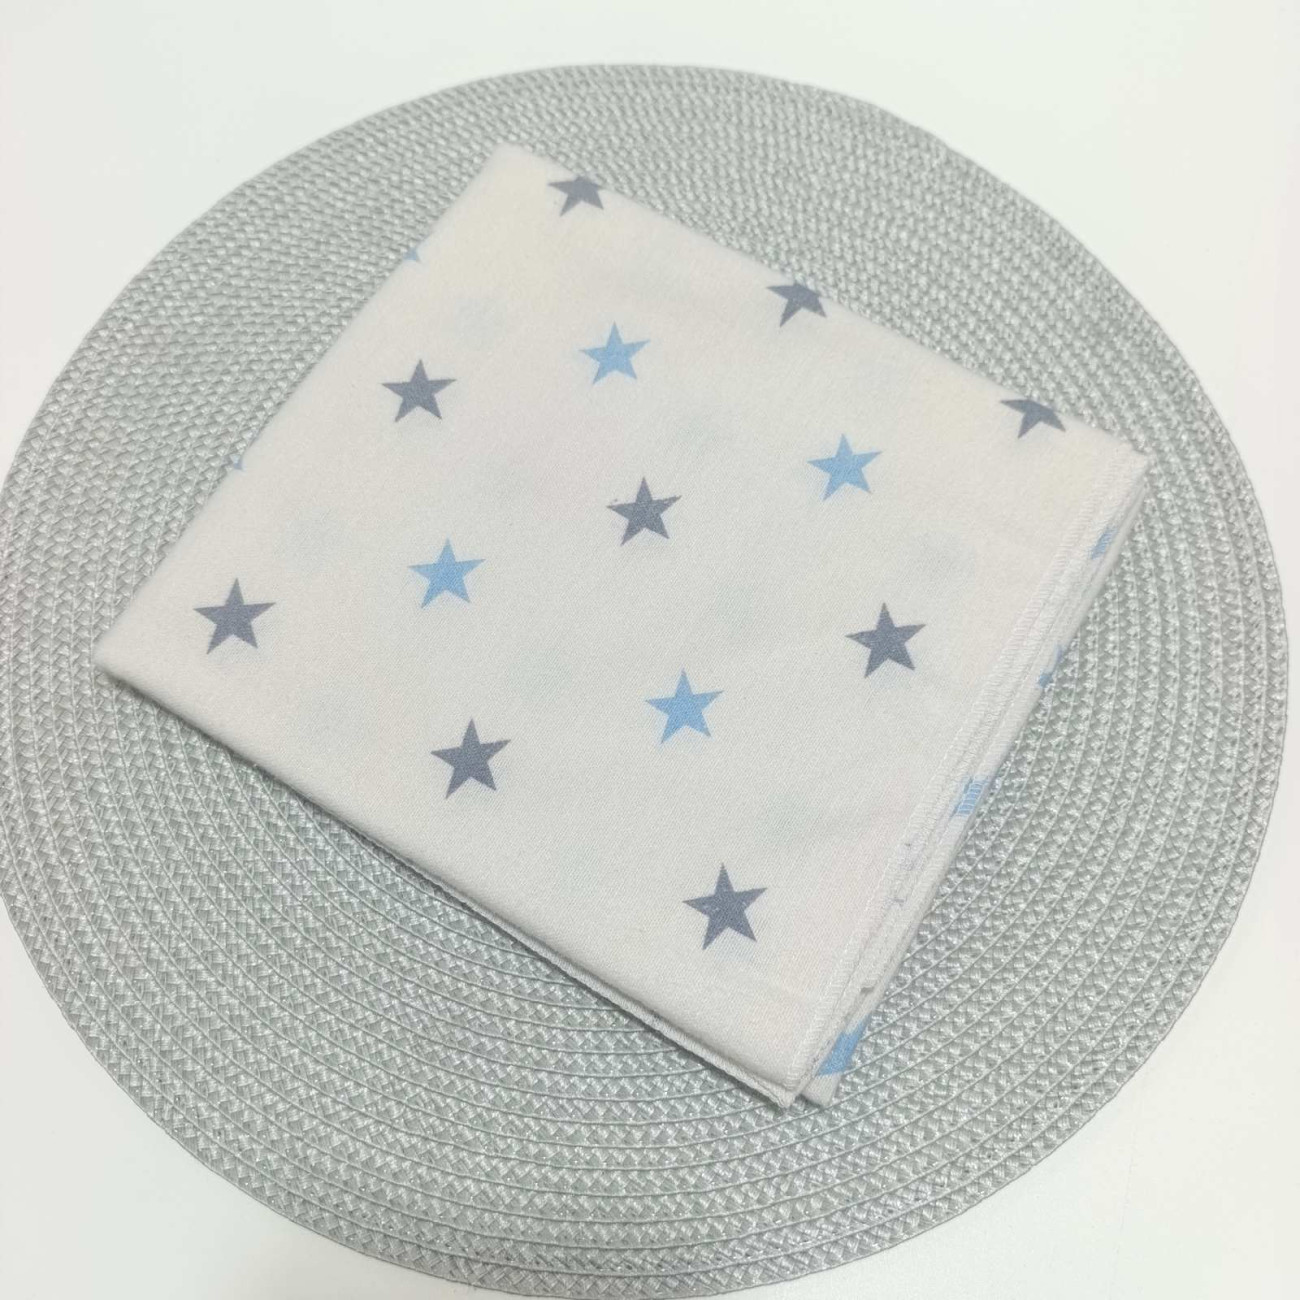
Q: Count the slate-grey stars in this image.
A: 9